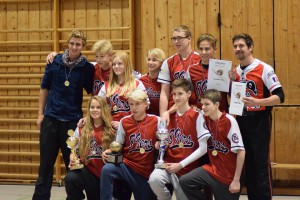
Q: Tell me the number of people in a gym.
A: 11